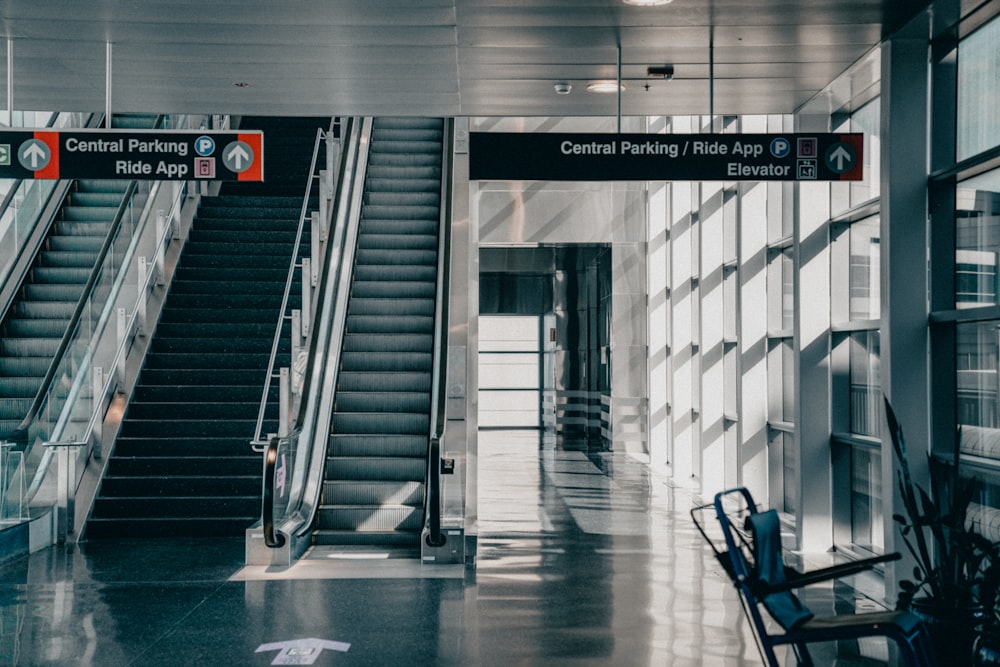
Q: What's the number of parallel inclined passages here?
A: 3